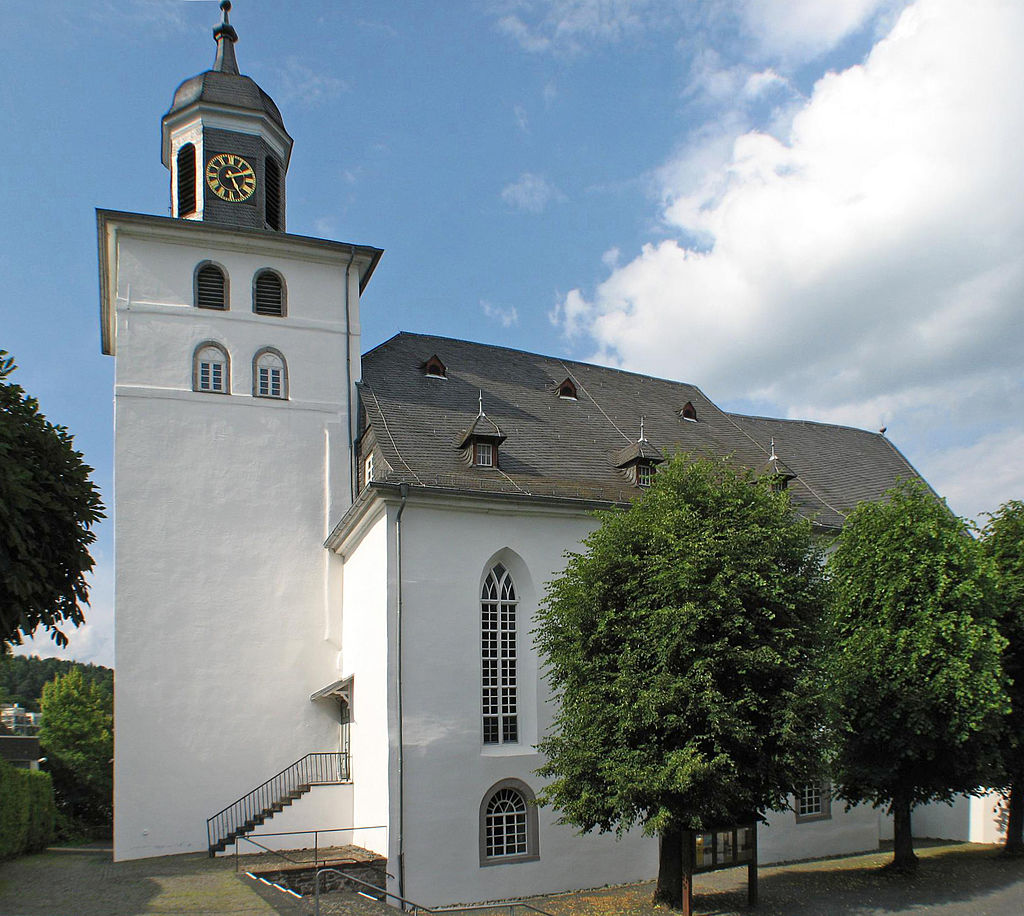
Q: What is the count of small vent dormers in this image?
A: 3